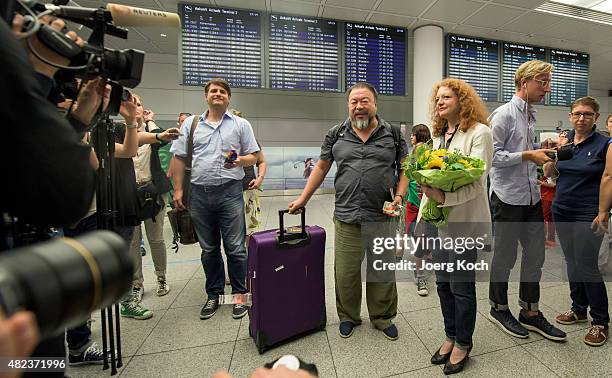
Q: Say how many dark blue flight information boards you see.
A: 6